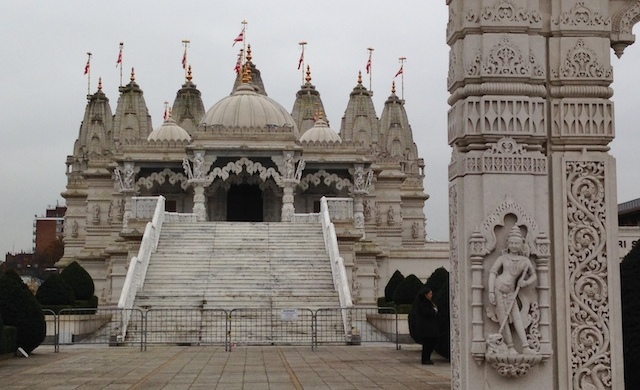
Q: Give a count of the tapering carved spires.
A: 7